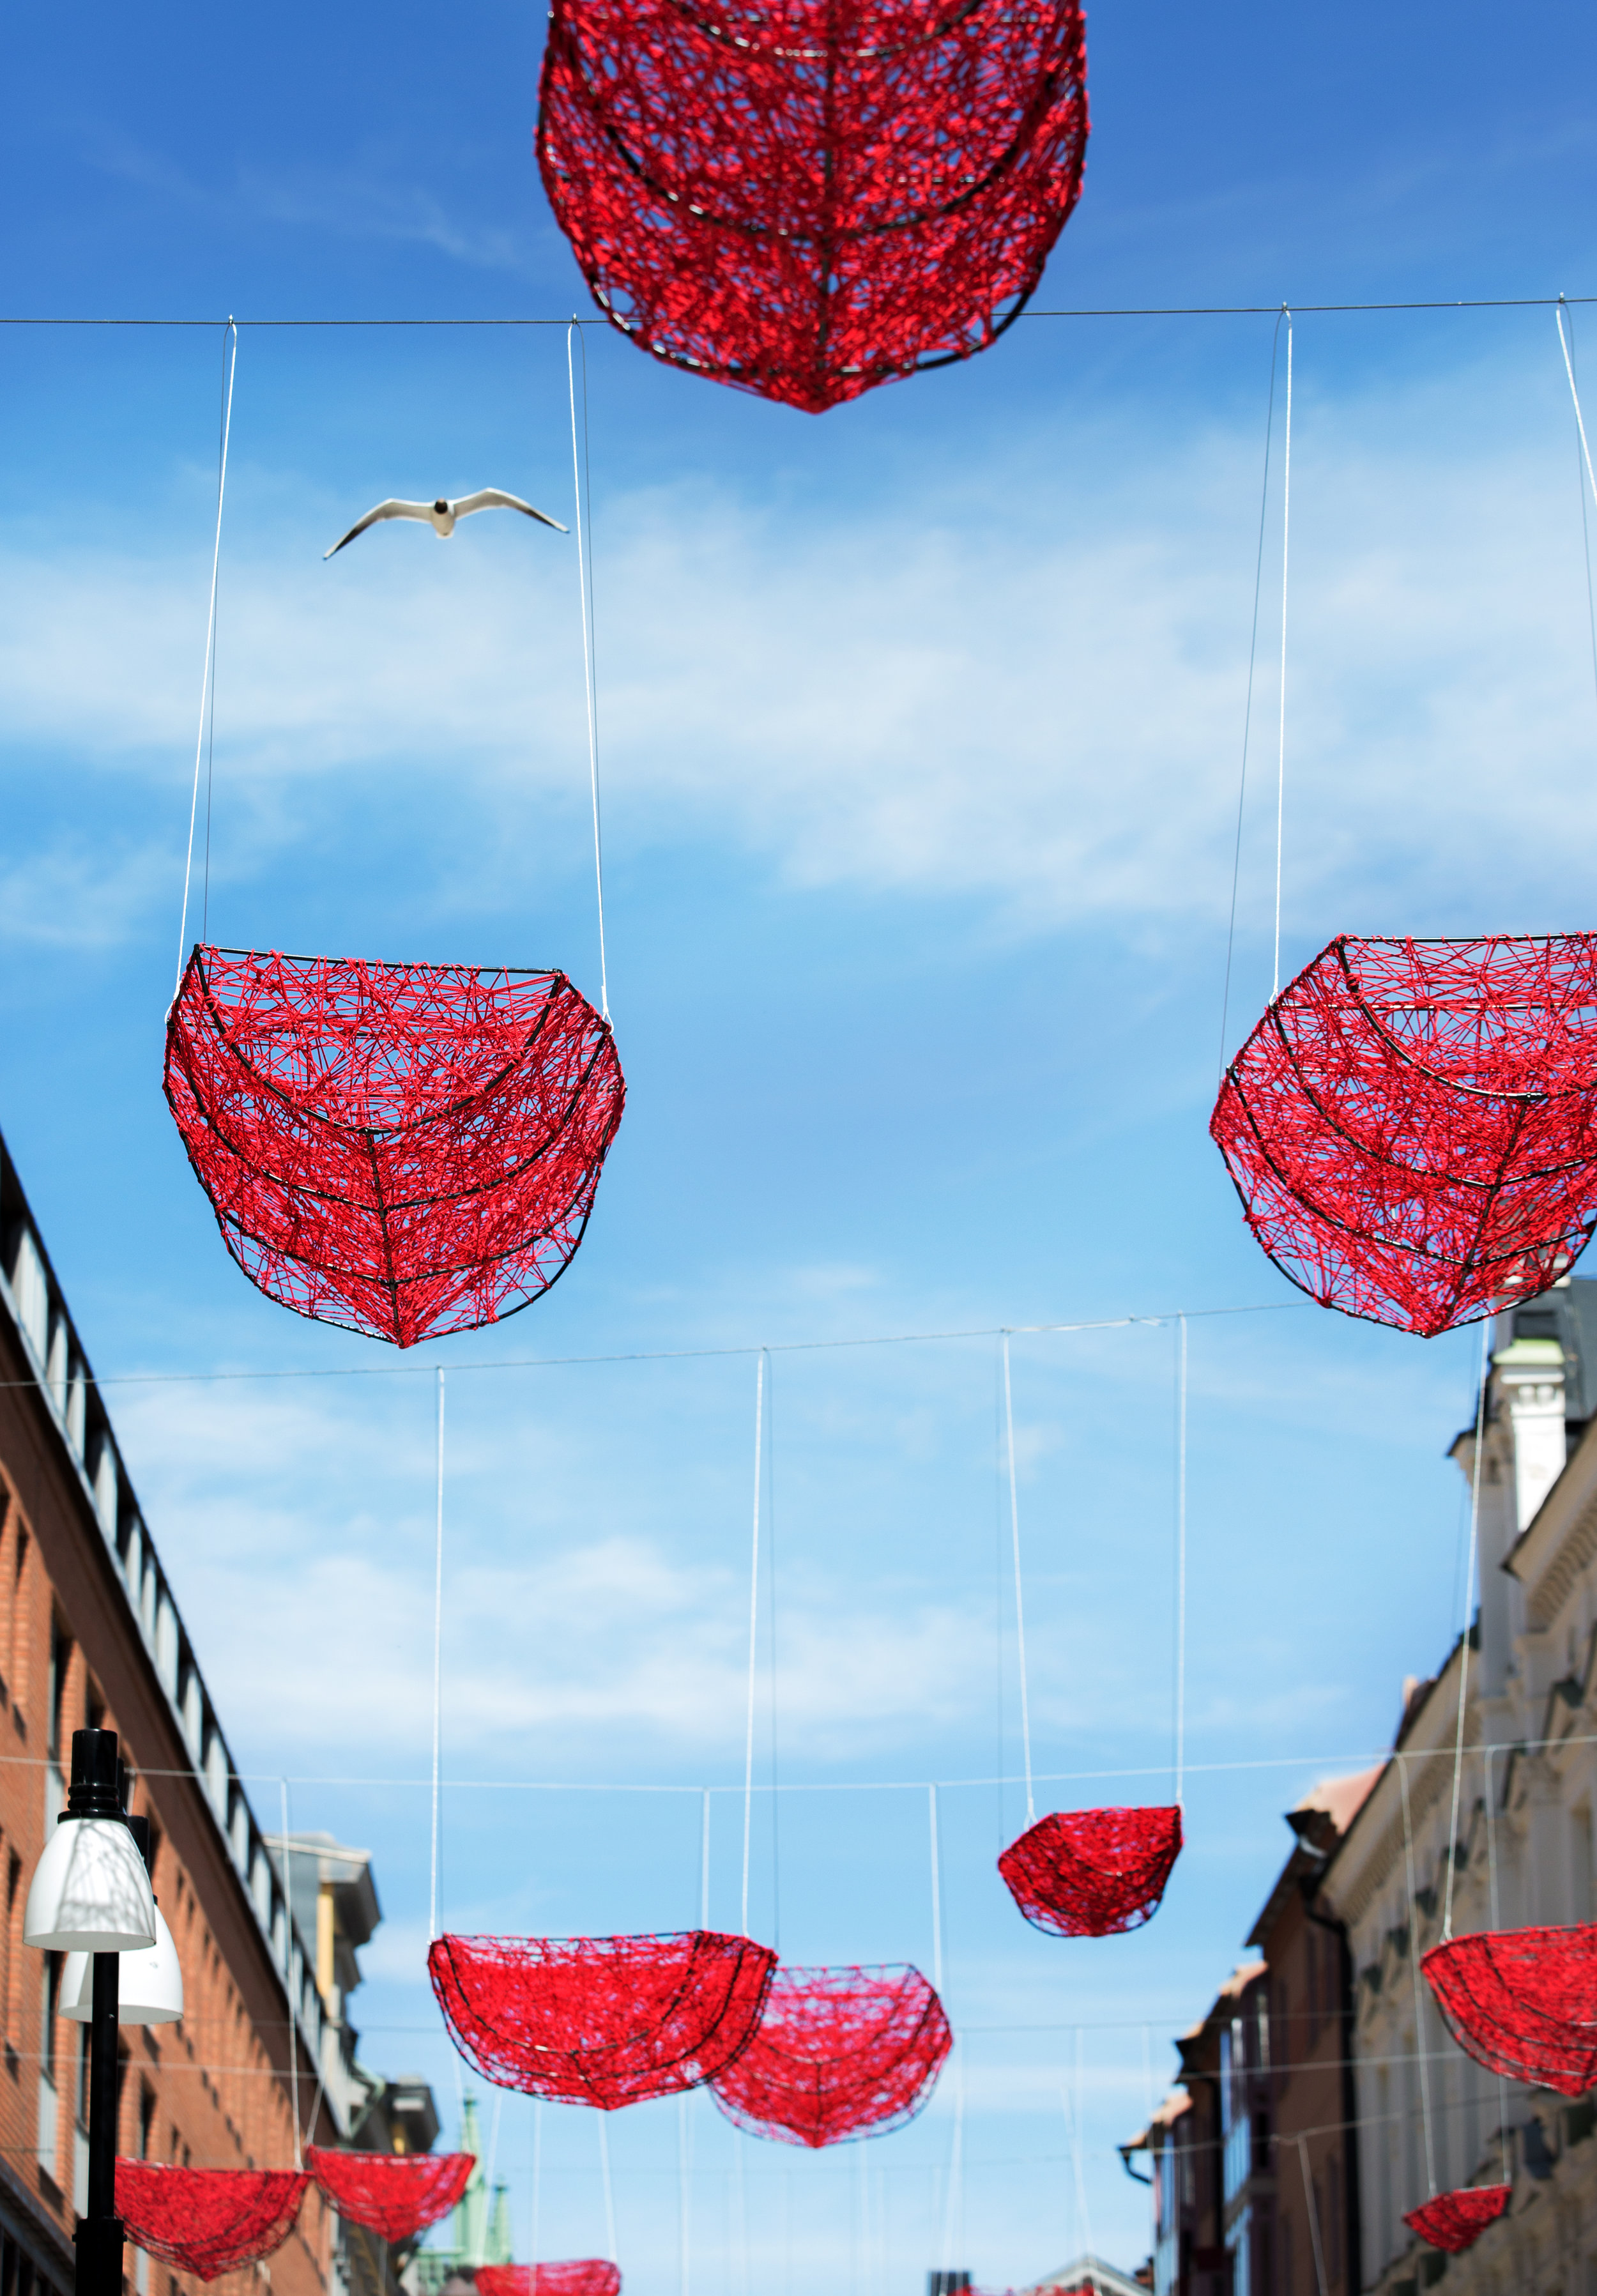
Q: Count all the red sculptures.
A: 12